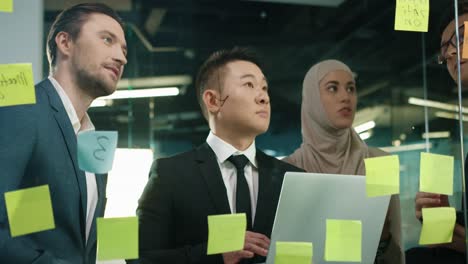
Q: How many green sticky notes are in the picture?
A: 11